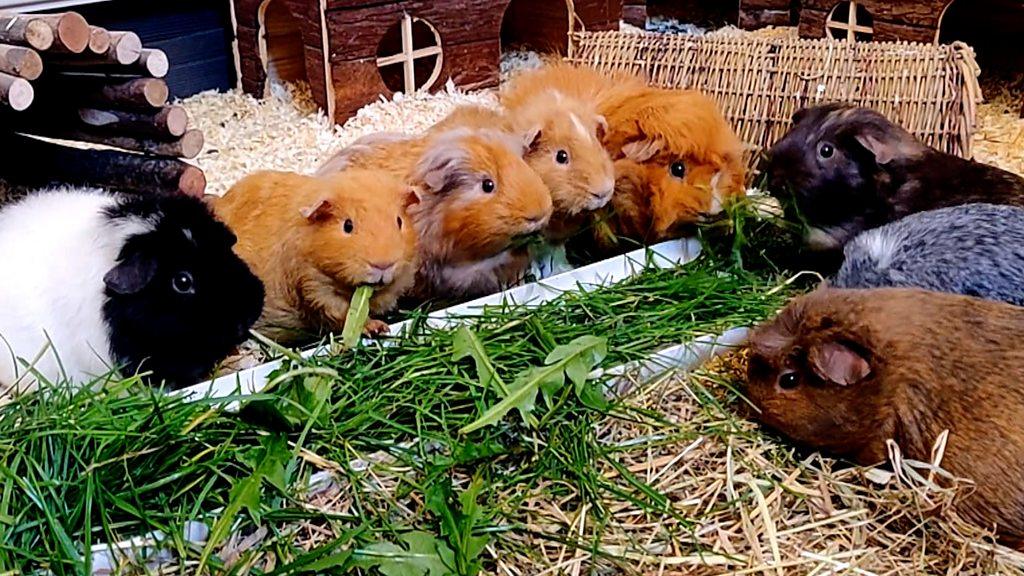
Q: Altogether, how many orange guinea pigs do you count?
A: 4